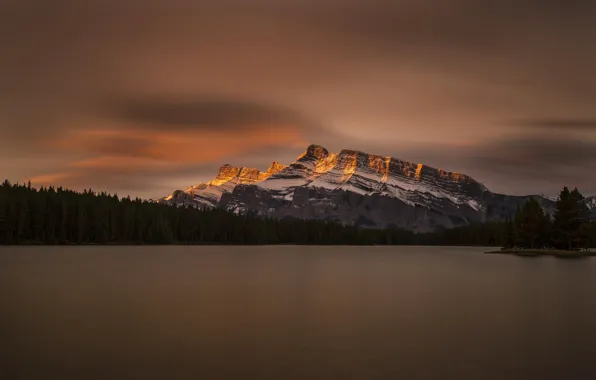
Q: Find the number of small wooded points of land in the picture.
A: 1